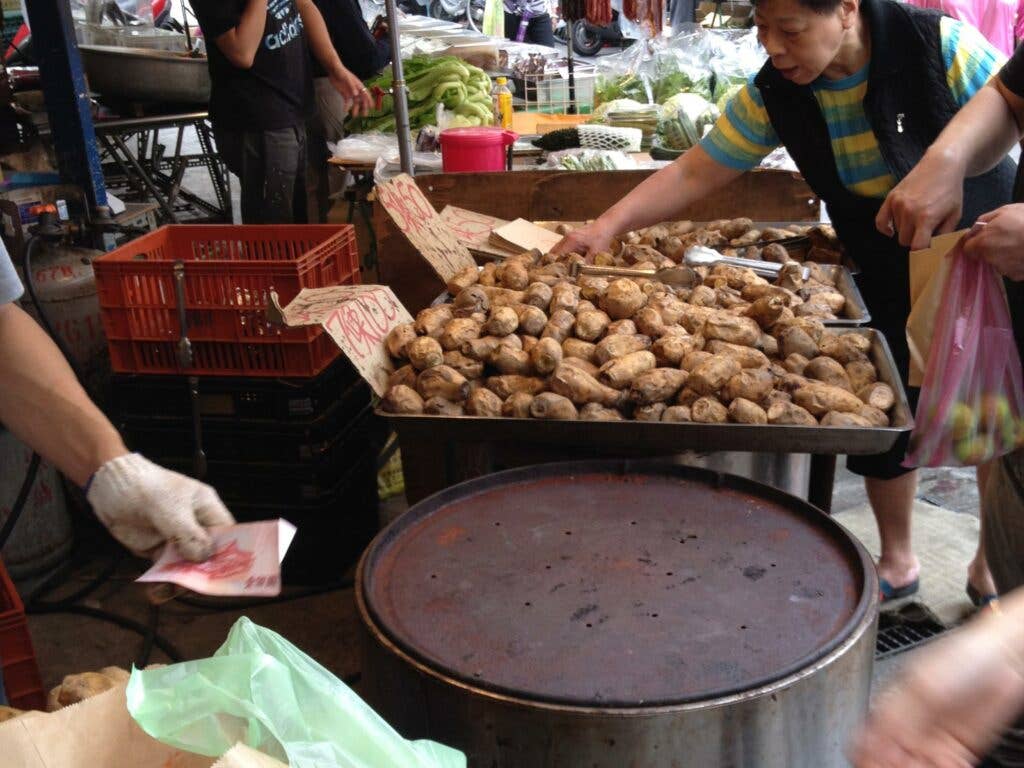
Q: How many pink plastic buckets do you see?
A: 1